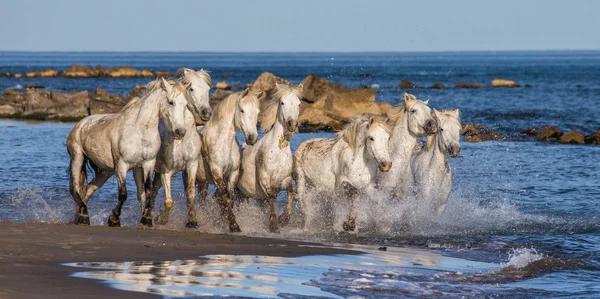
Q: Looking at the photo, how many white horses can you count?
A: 7